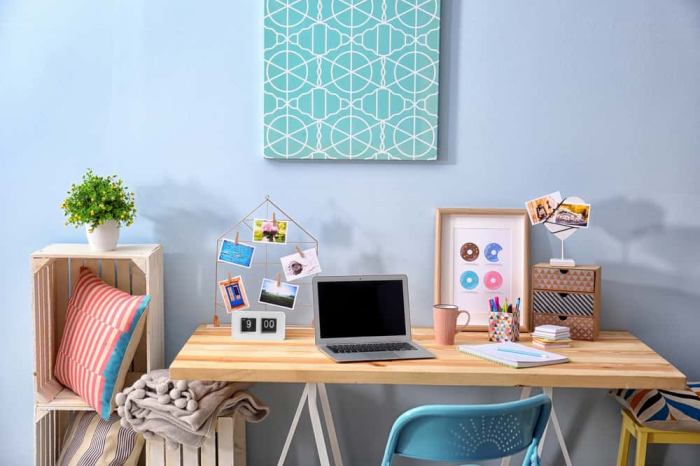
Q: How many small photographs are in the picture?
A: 7